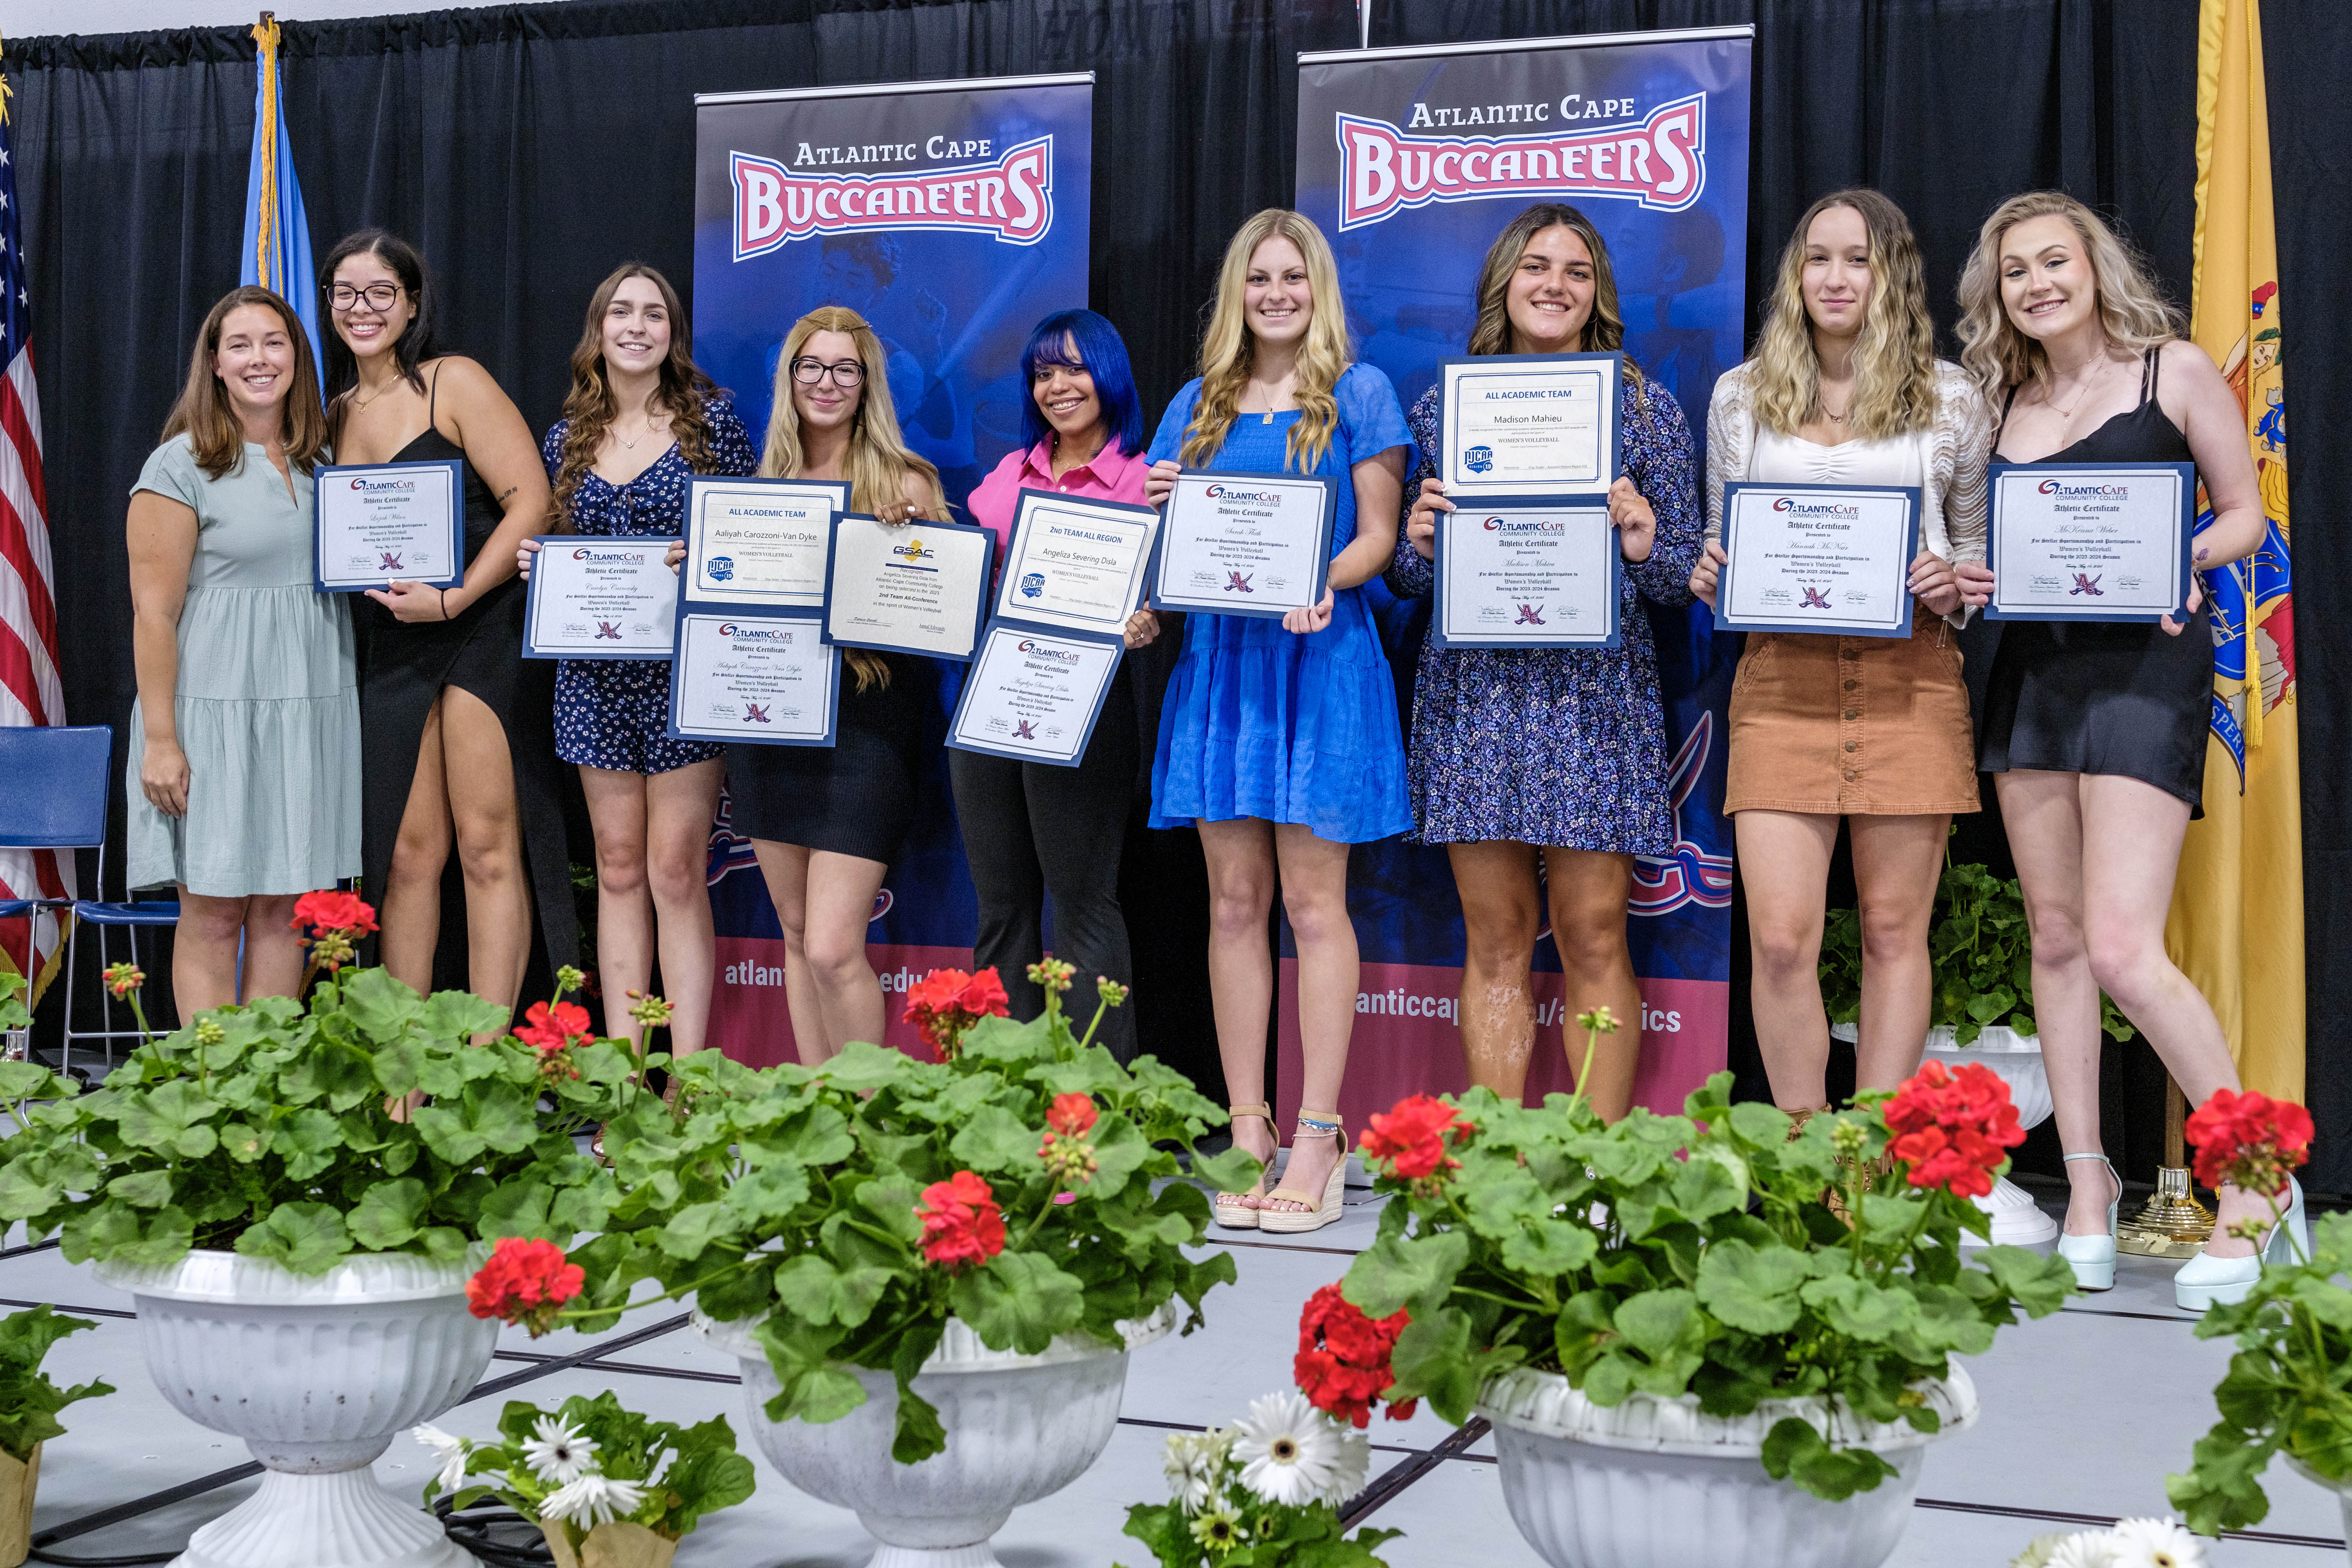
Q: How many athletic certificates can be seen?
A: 8